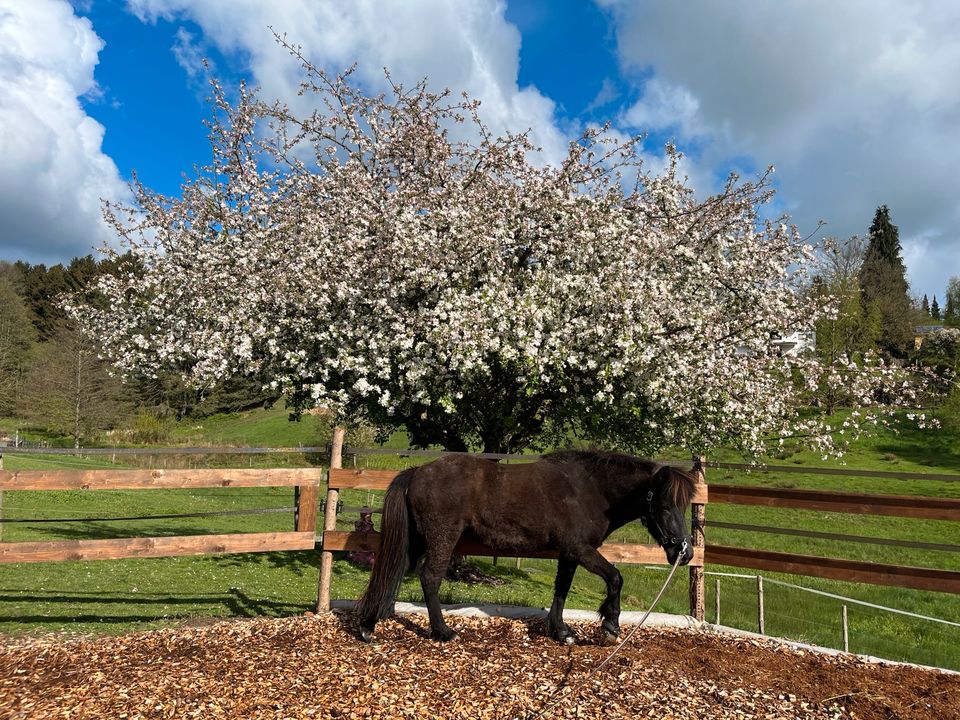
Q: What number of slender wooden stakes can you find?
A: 3